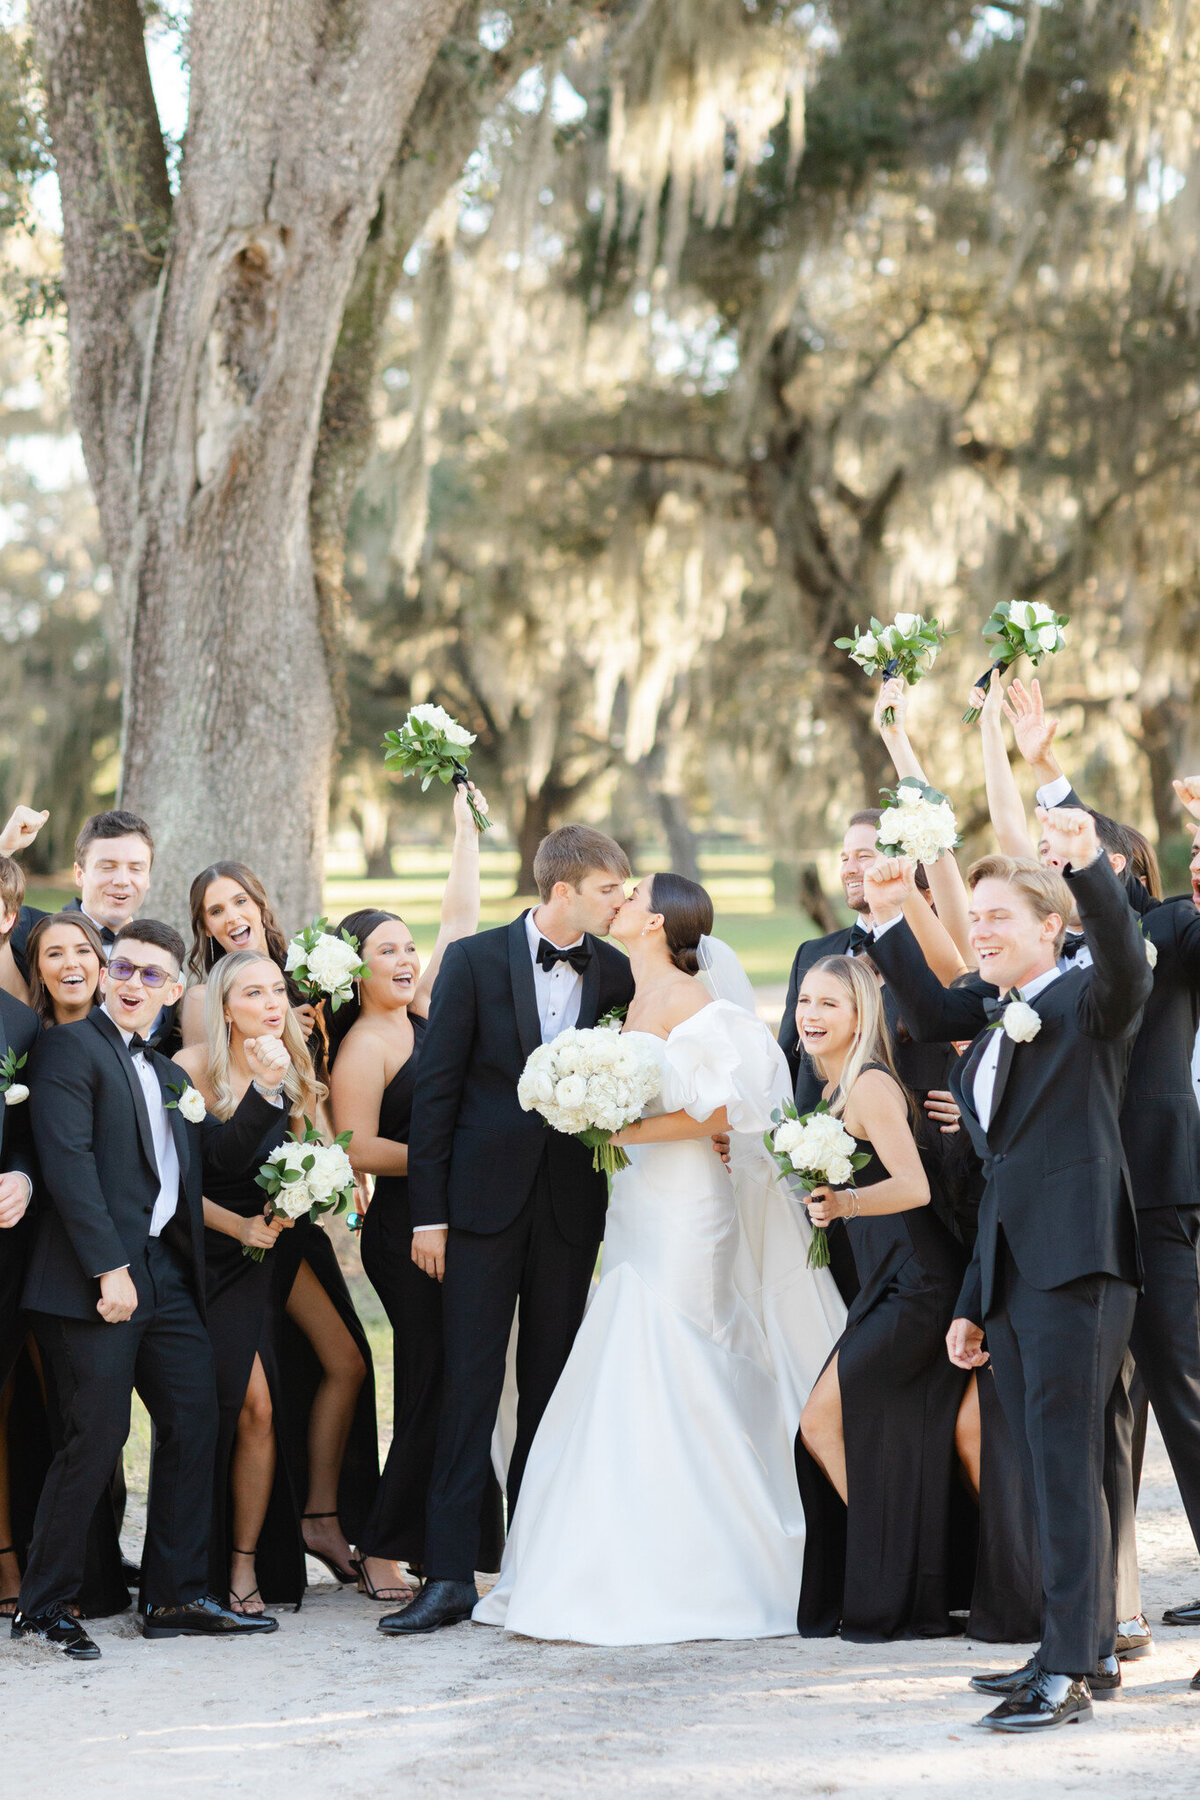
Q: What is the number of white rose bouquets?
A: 8